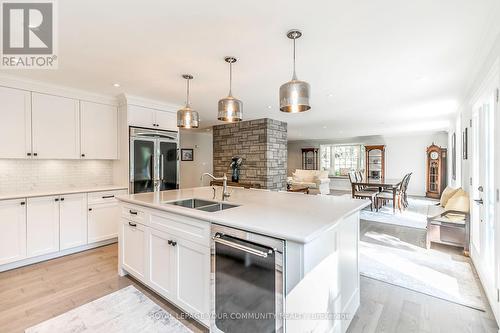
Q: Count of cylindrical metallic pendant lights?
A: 3